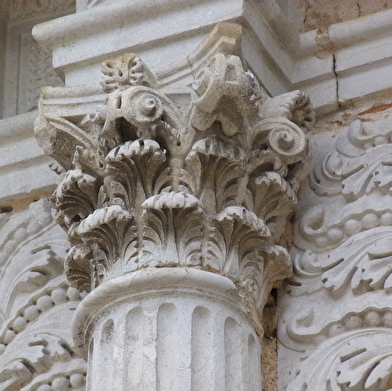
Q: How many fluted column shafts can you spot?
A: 1